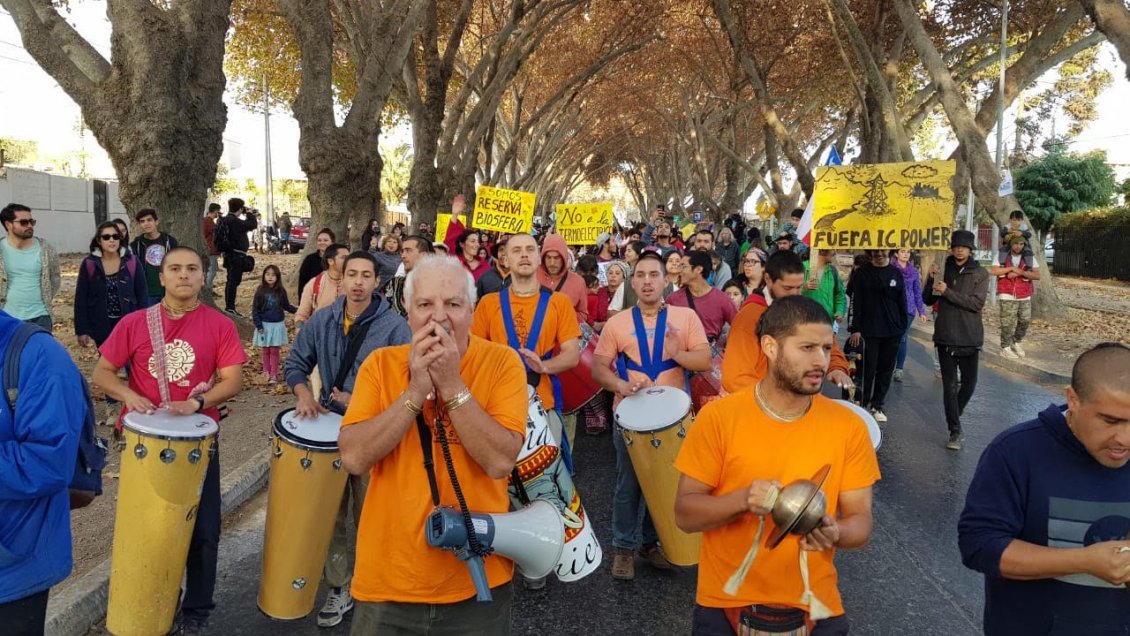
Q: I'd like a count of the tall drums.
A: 4